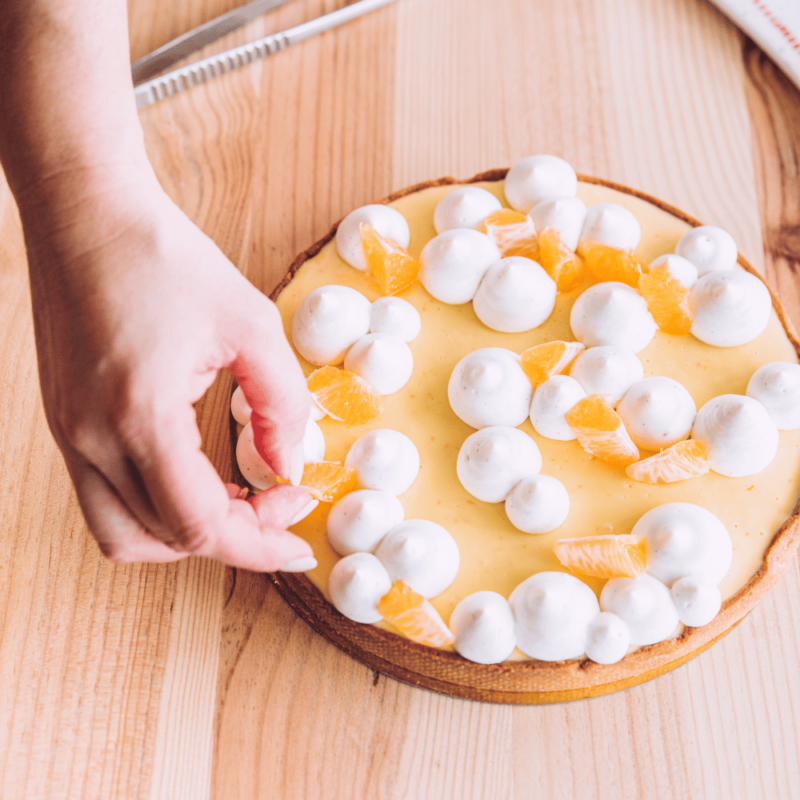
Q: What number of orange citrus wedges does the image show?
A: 12